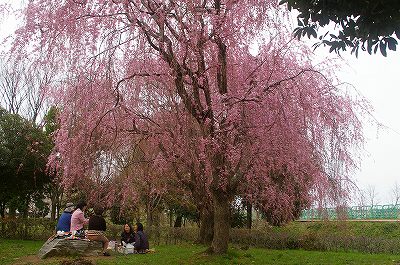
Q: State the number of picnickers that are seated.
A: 5